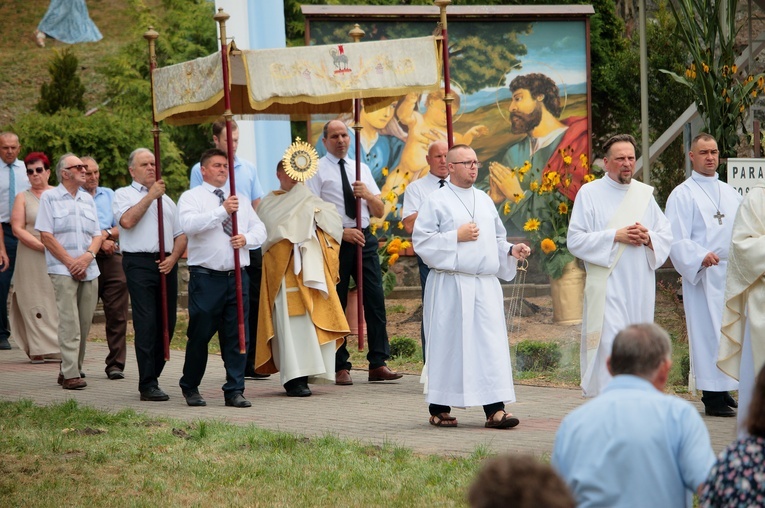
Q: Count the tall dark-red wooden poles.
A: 4